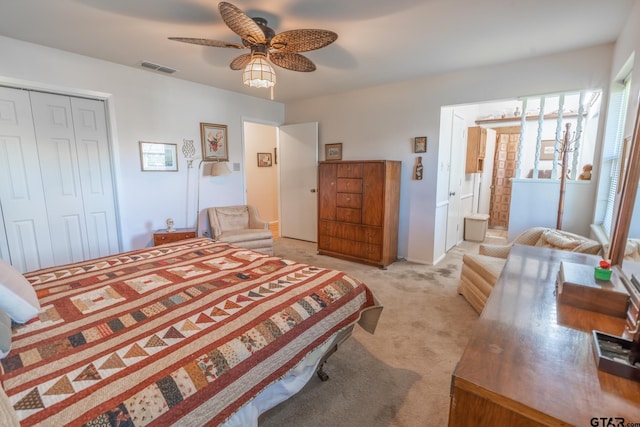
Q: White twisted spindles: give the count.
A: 4